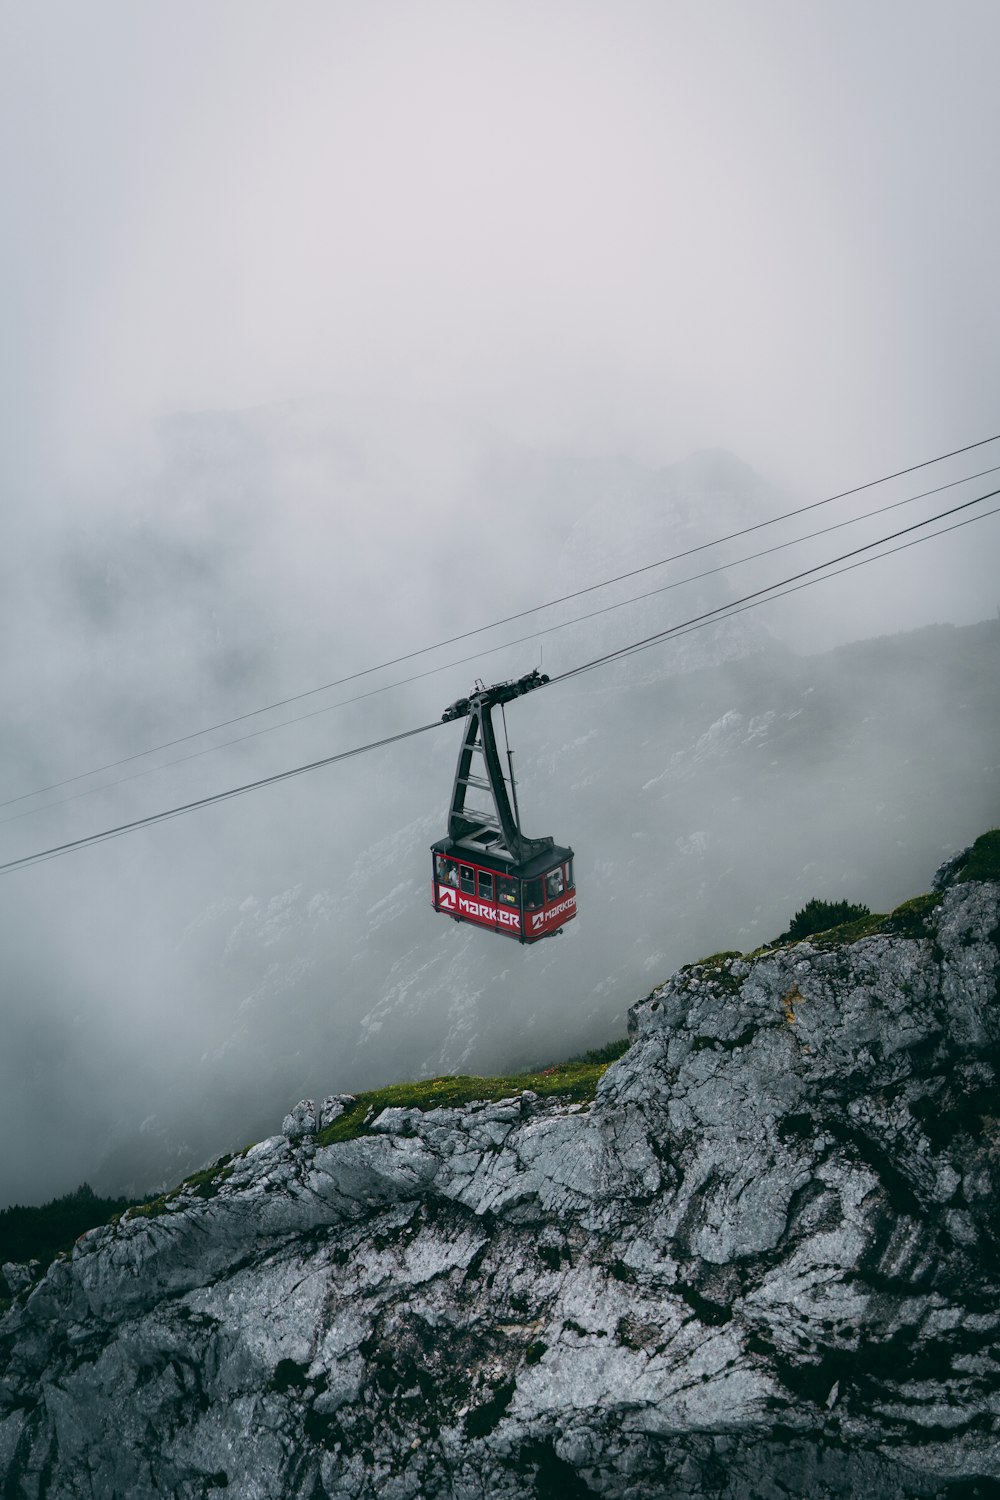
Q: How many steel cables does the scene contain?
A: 4